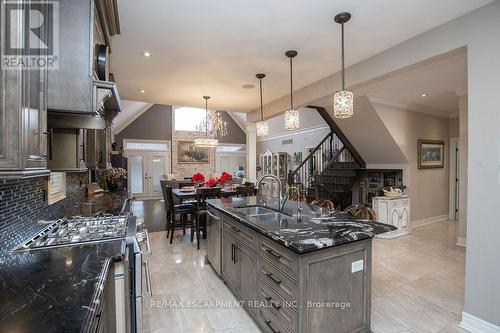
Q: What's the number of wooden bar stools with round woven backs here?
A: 3